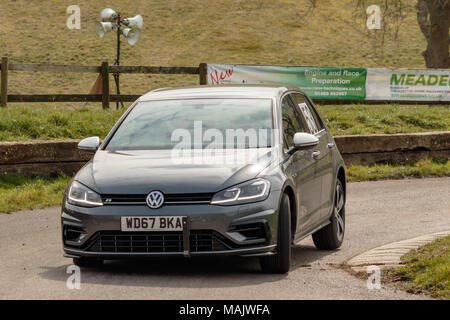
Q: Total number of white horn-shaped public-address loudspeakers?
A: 4